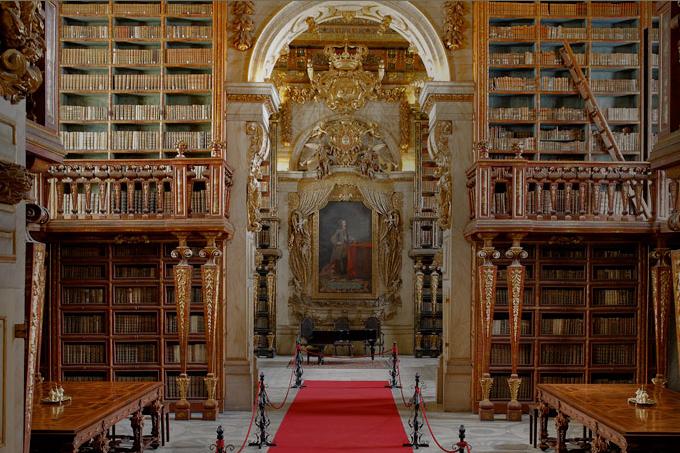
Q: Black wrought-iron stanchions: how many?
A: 6